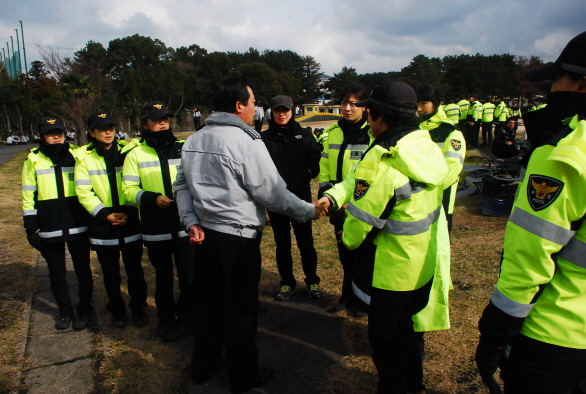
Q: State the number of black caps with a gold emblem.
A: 3